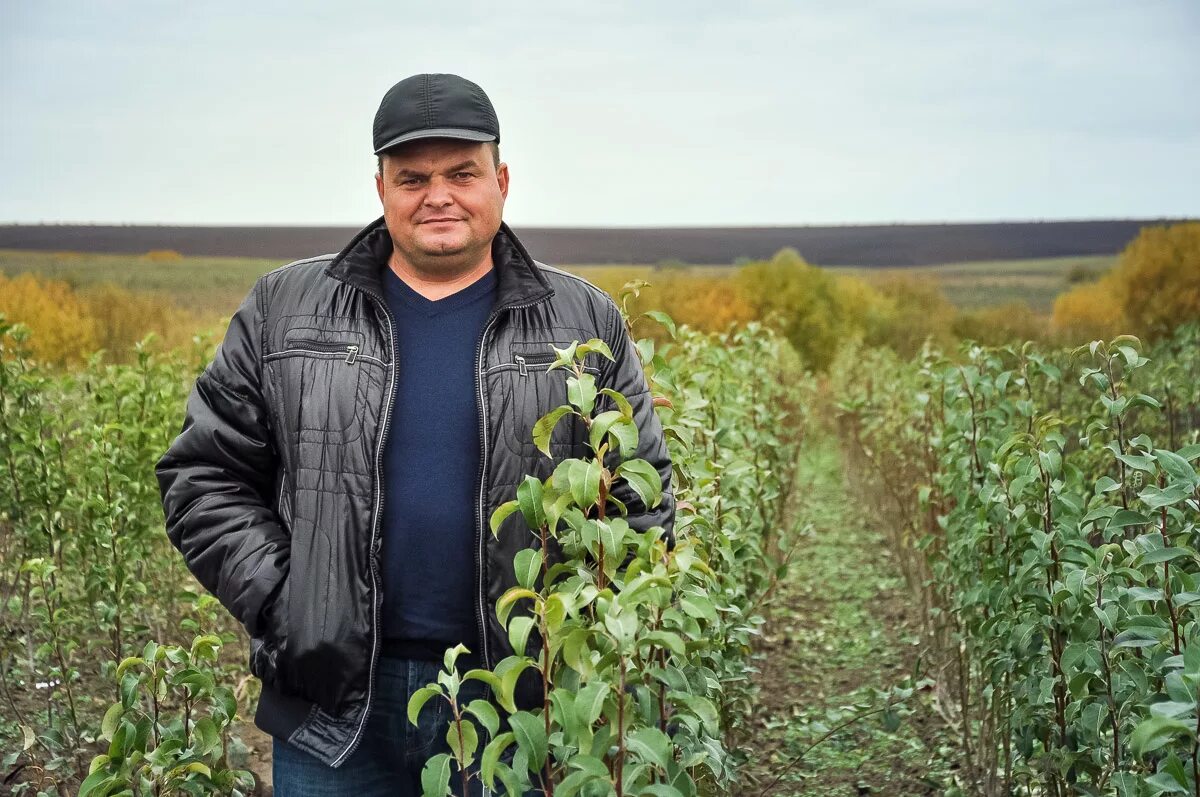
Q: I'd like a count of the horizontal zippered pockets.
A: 2